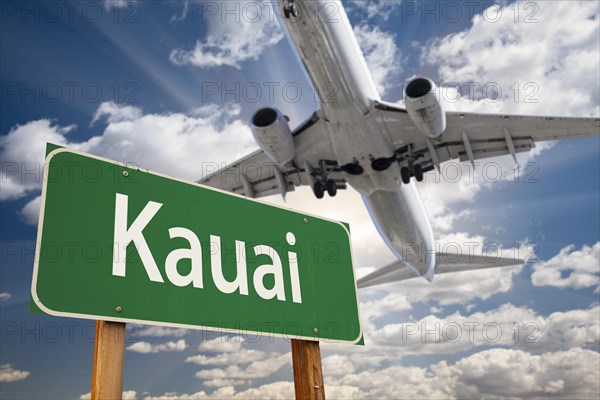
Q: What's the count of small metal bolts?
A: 4